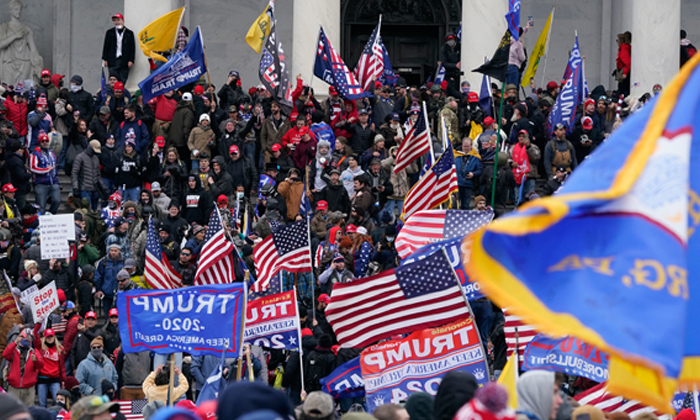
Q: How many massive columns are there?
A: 4